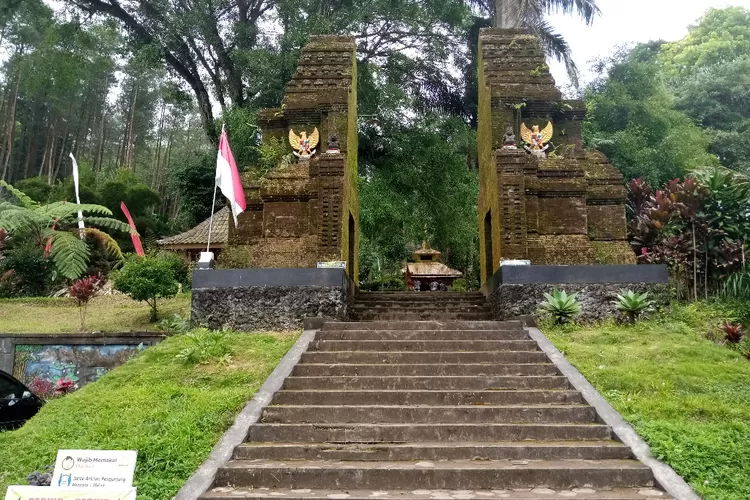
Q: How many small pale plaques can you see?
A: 2